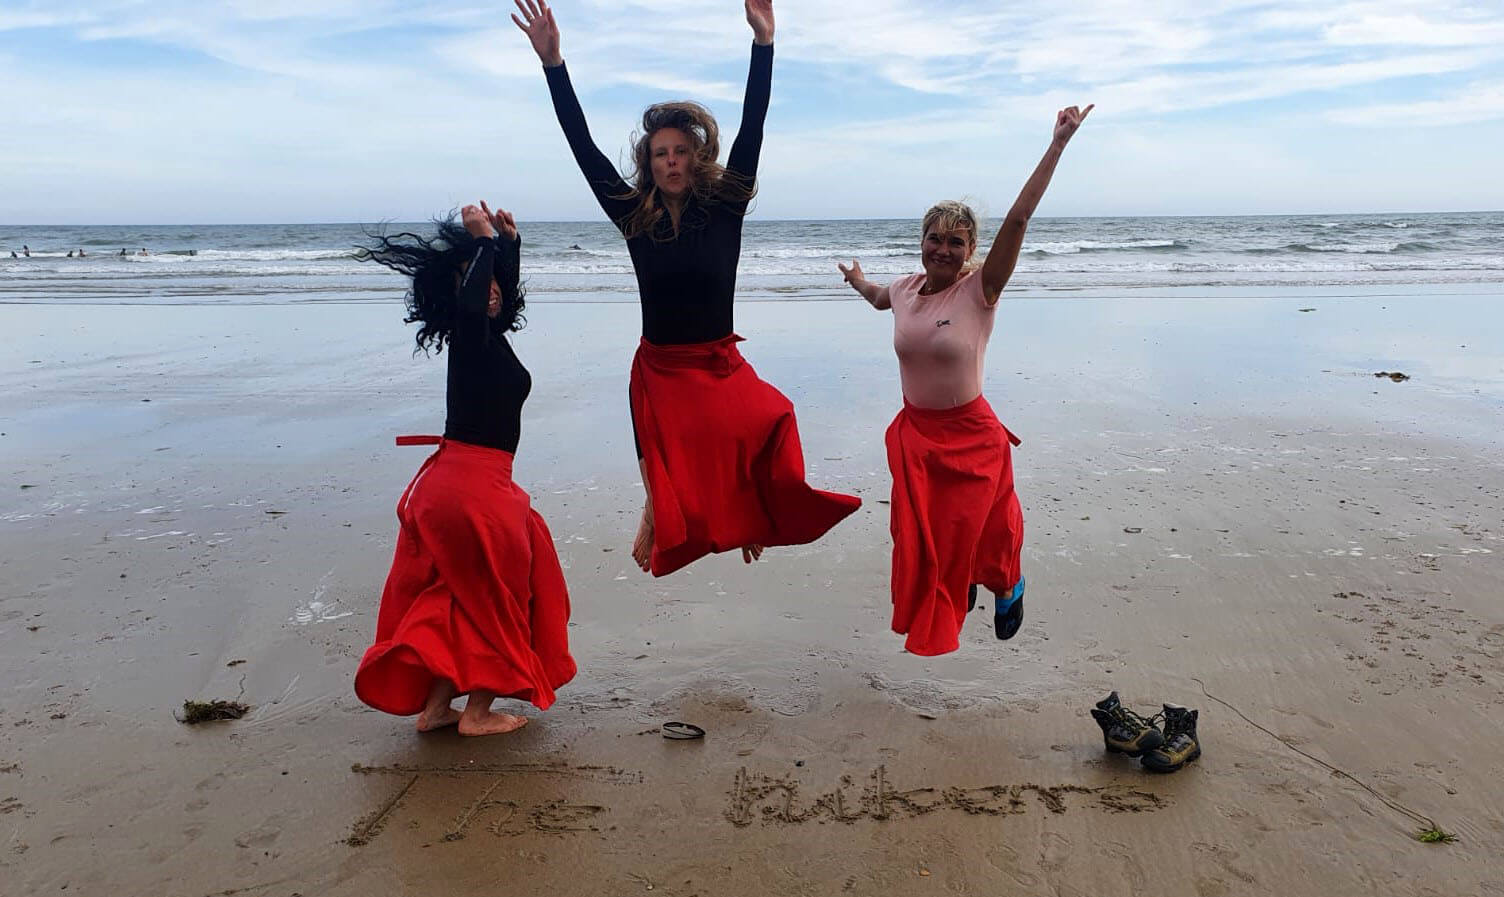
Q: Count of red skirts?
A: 3